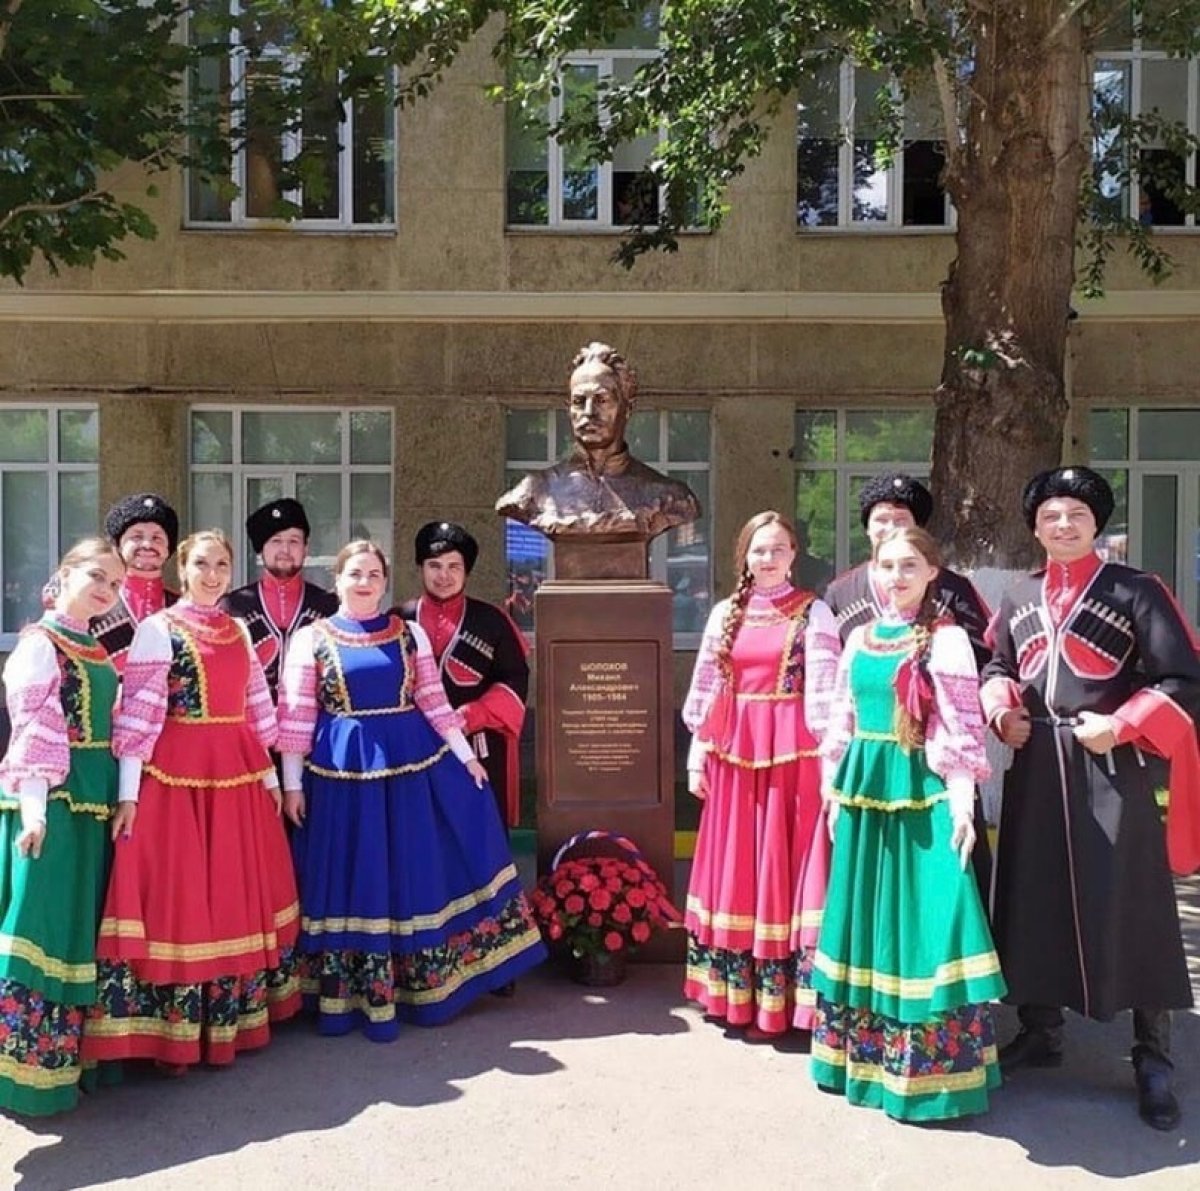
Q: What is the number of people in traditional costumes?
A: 10